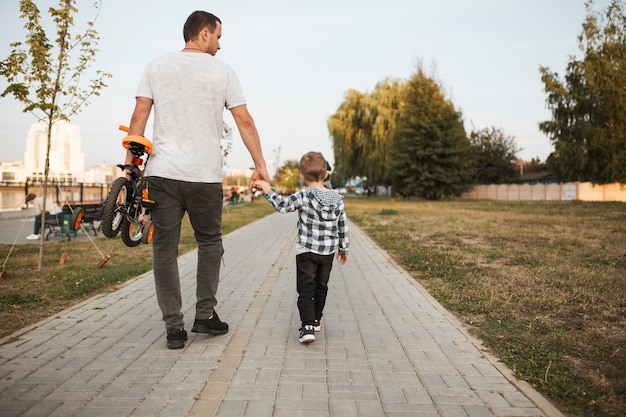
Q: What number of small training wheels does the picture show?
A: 2